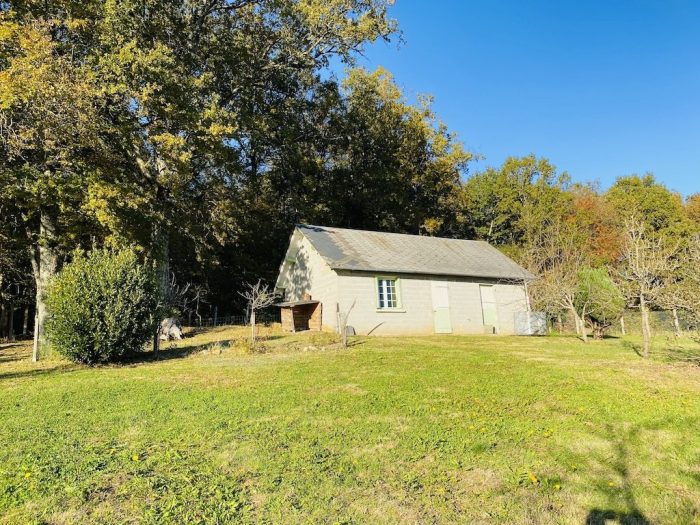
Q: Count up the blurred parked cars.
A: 0